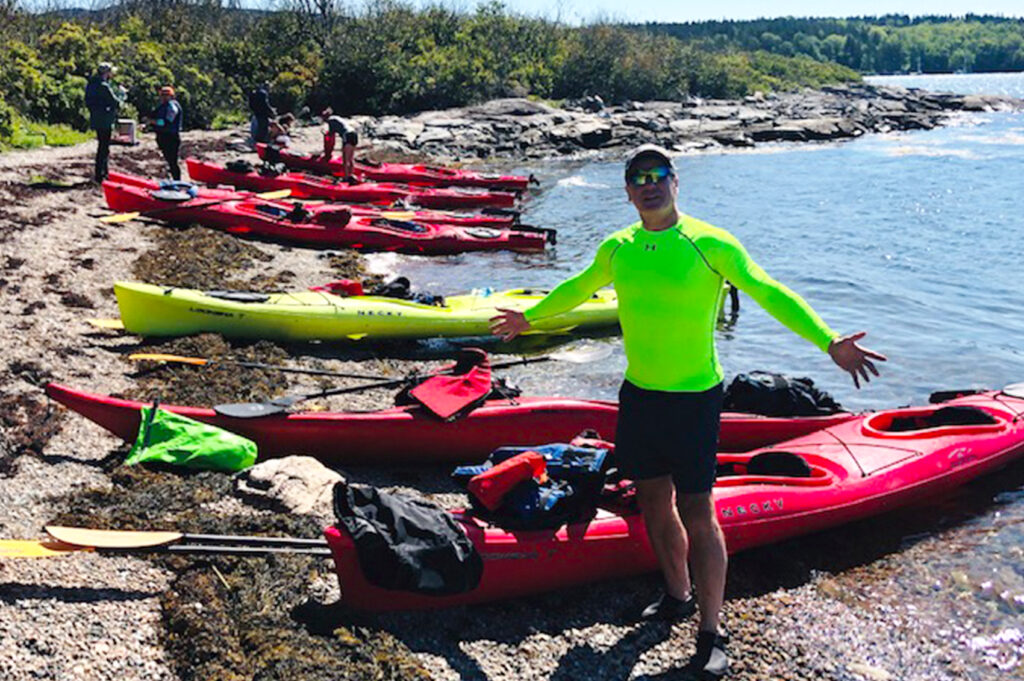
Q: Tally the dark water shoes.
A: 2